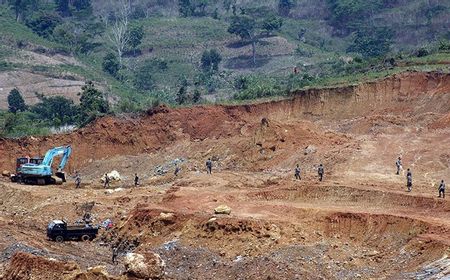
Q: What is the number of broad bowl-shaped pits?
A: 1